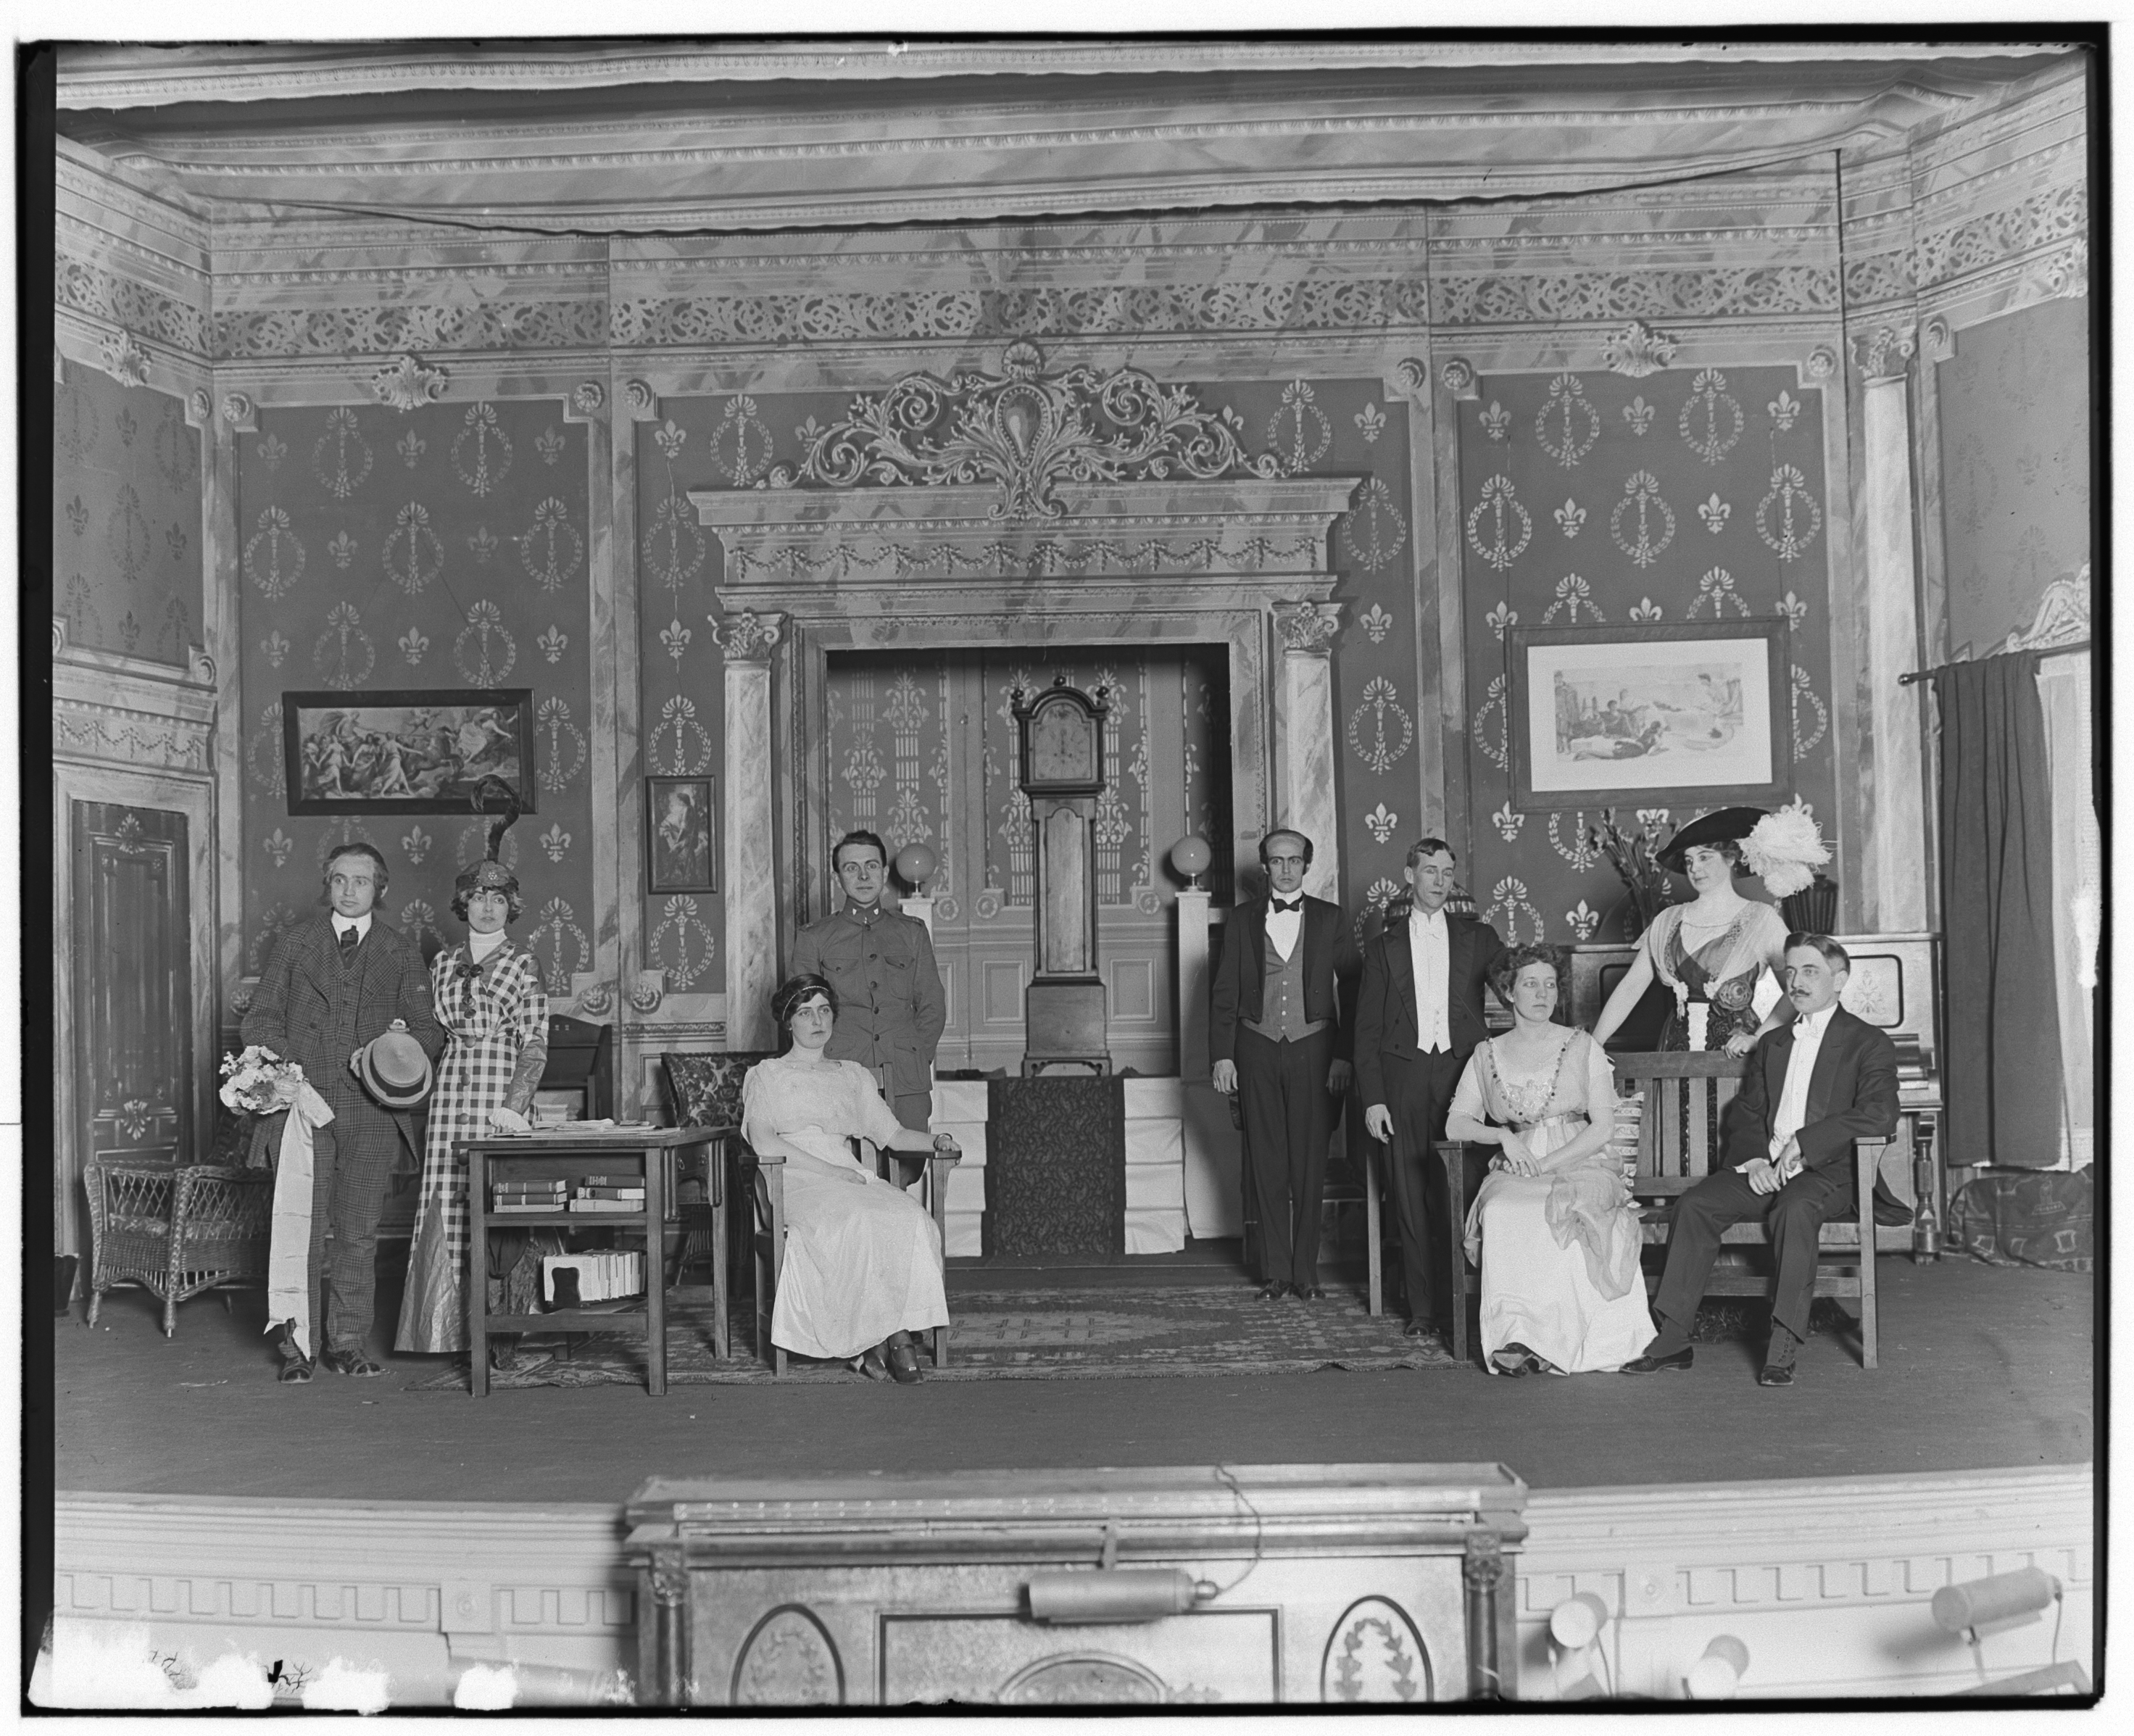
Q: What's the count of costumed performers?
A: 9